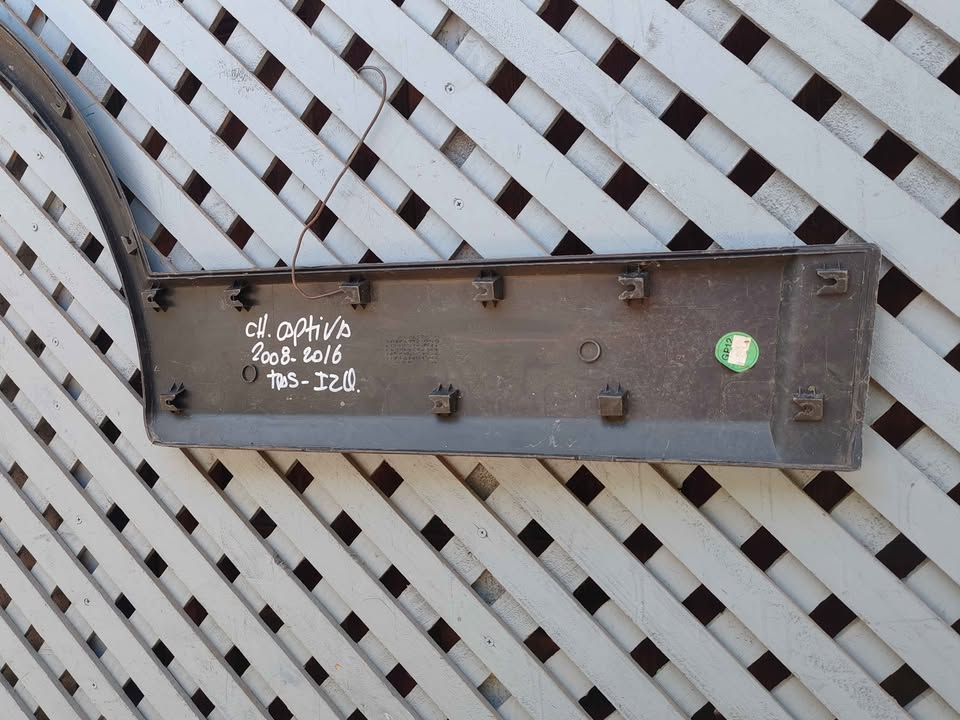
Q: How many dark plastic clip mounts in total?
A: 12